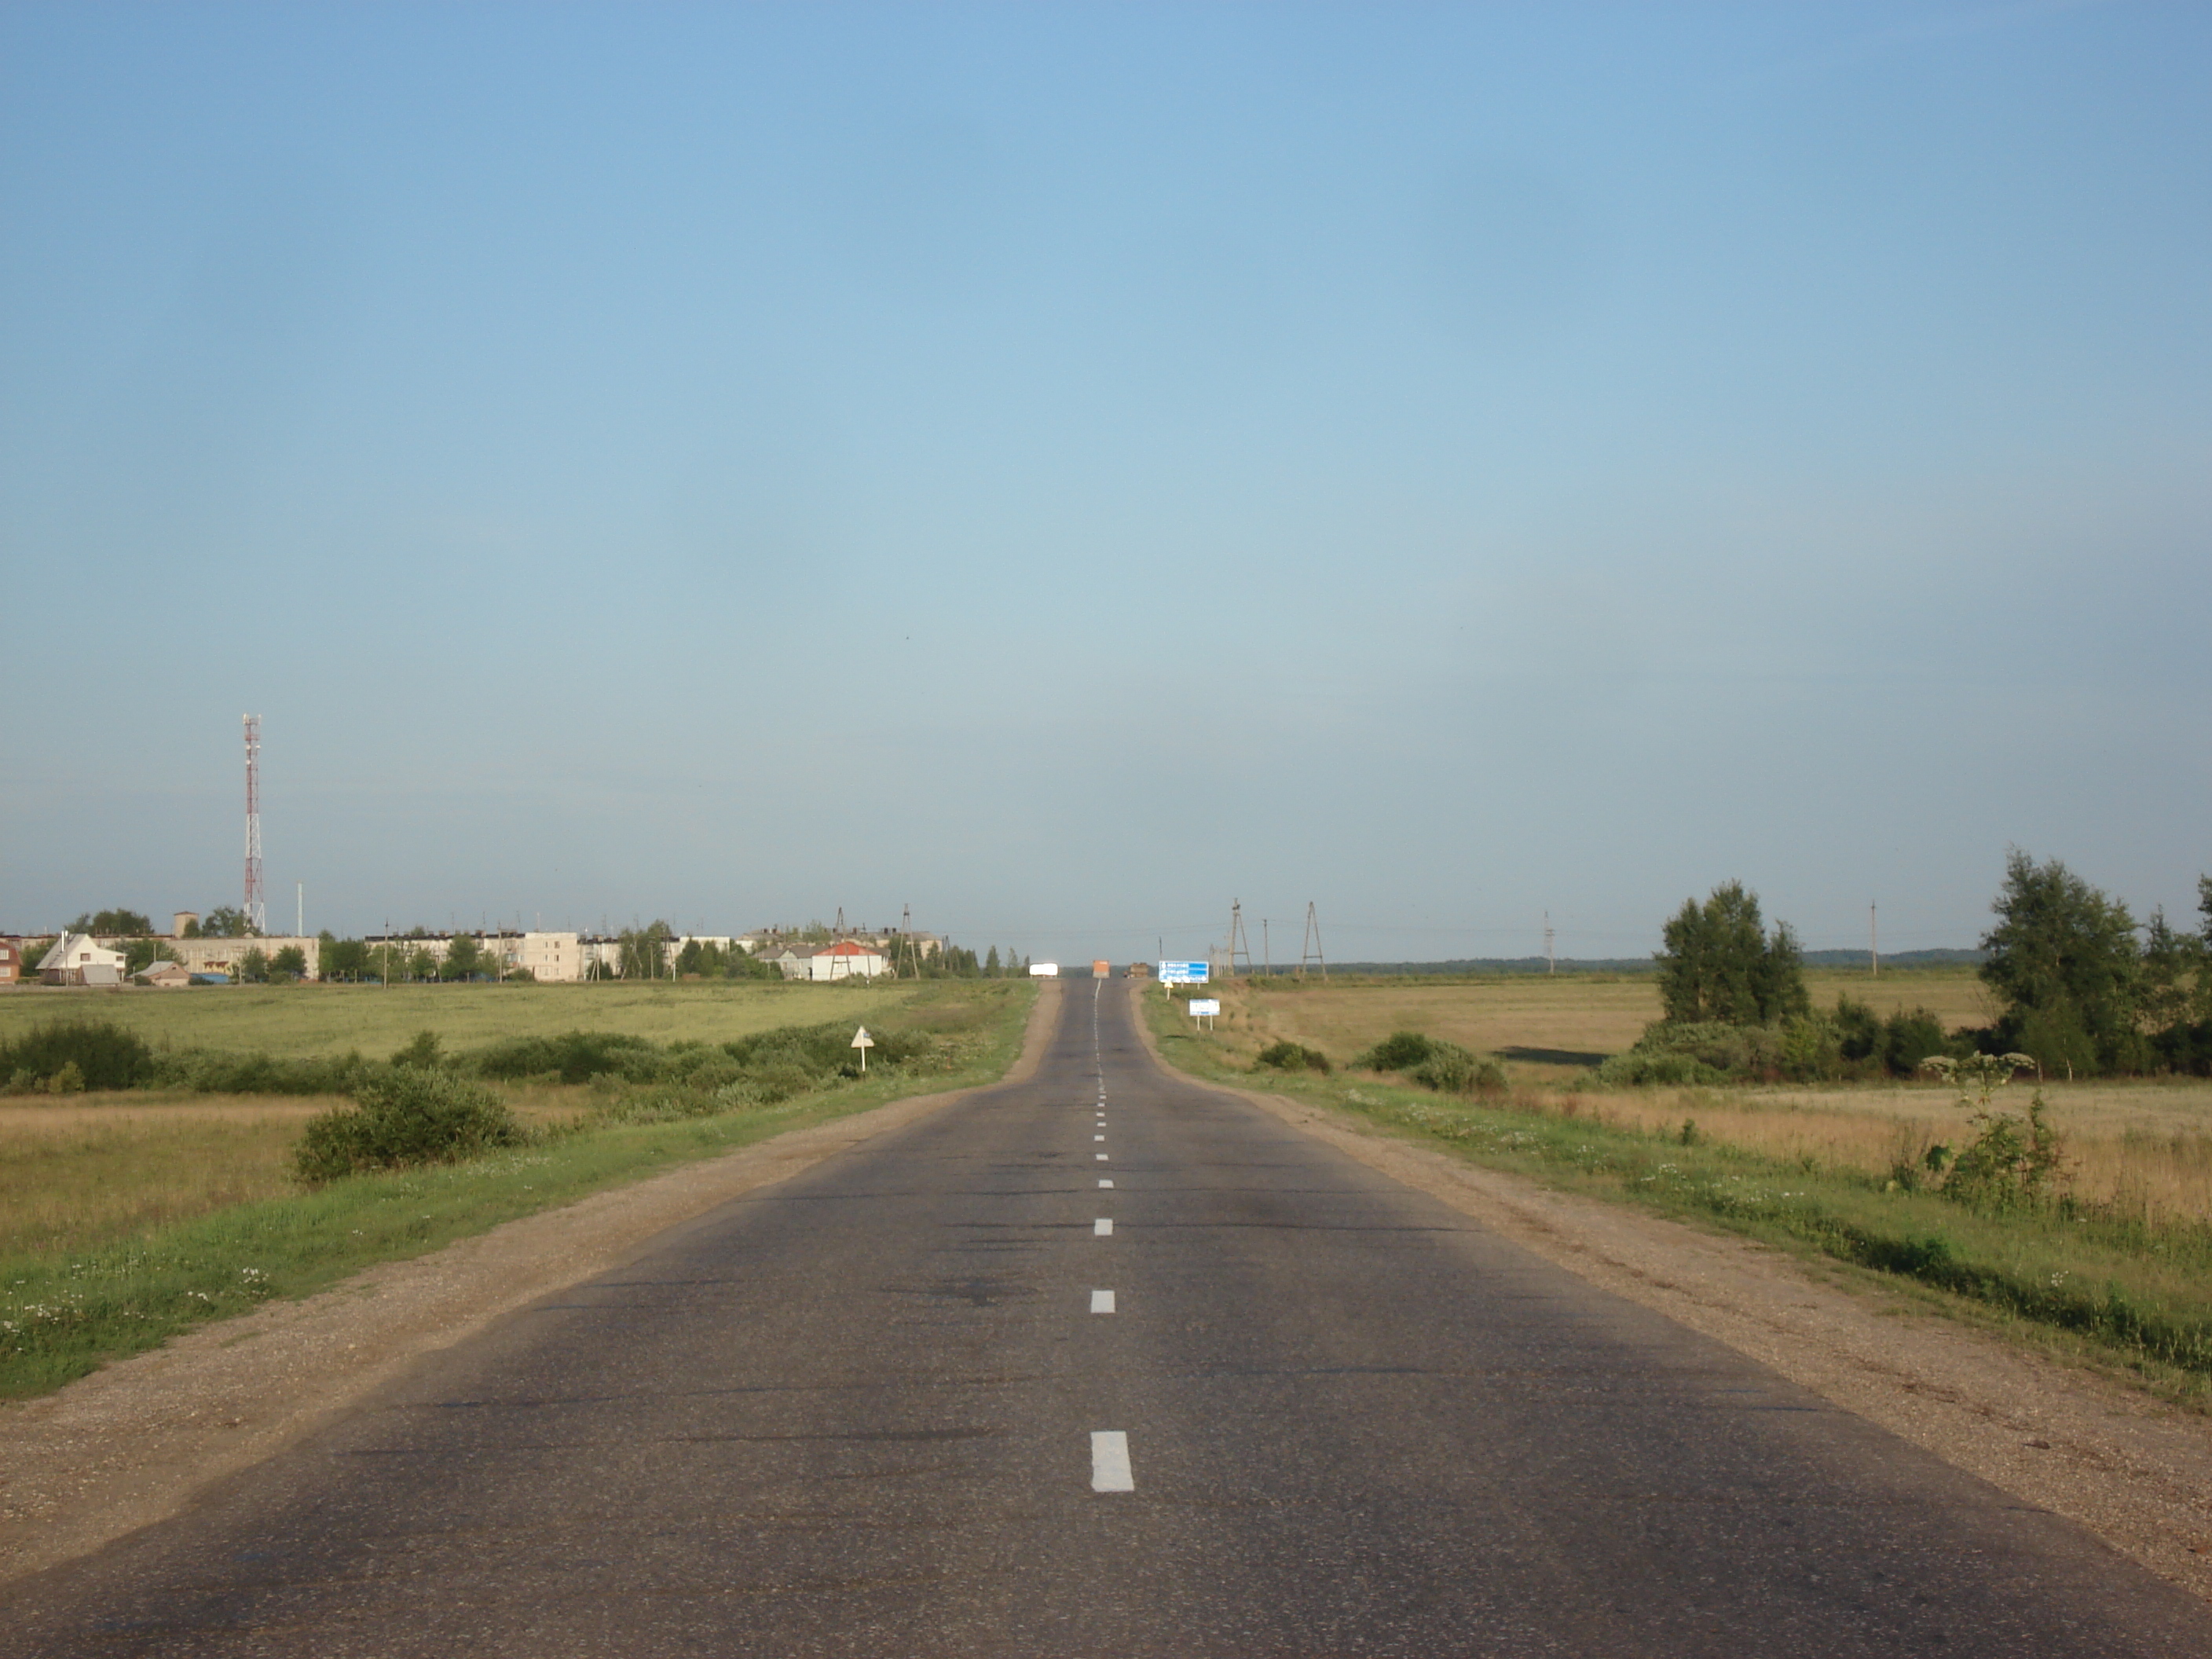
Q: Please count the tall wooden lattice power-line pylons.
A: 4